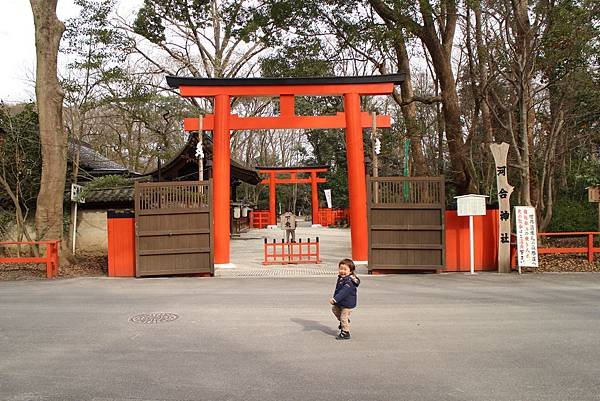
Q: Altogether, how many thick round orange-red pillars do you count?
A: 4